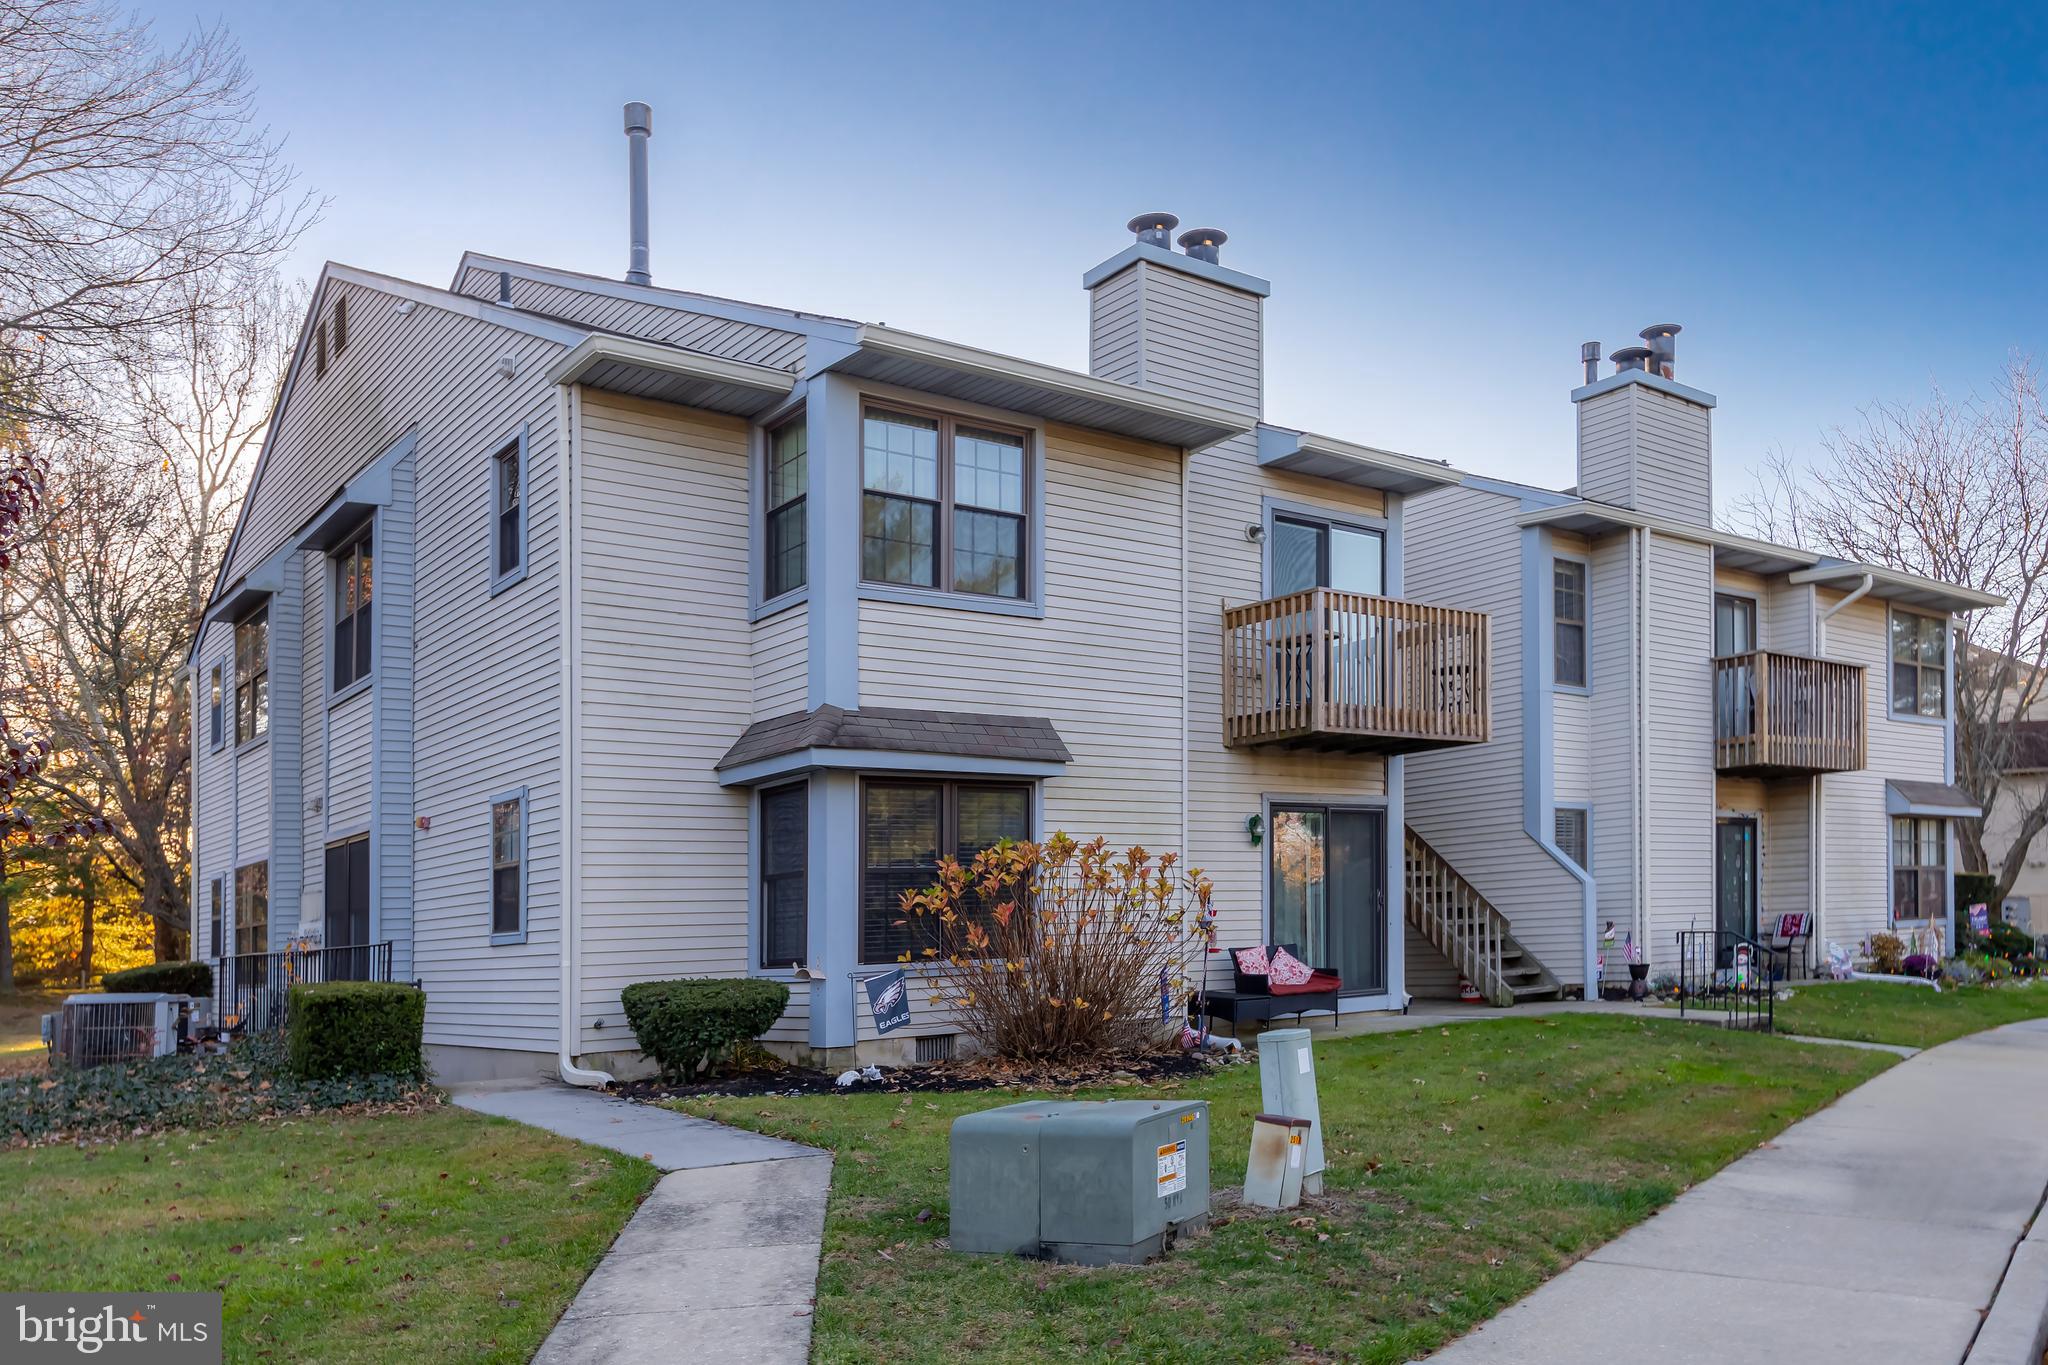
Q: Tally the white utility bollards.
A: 2